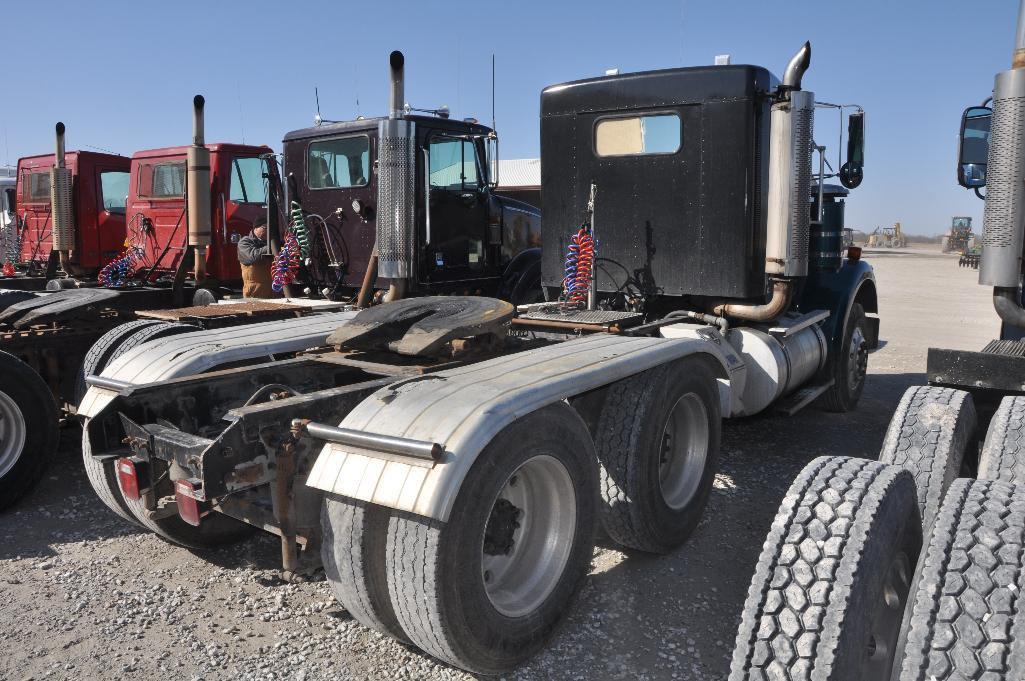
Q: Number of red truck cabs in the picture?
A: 2